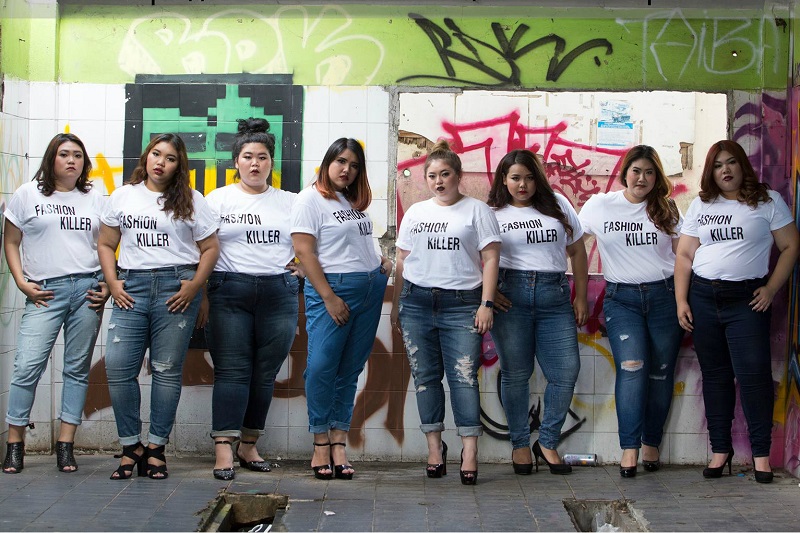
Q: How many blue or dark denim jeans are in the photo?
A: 8